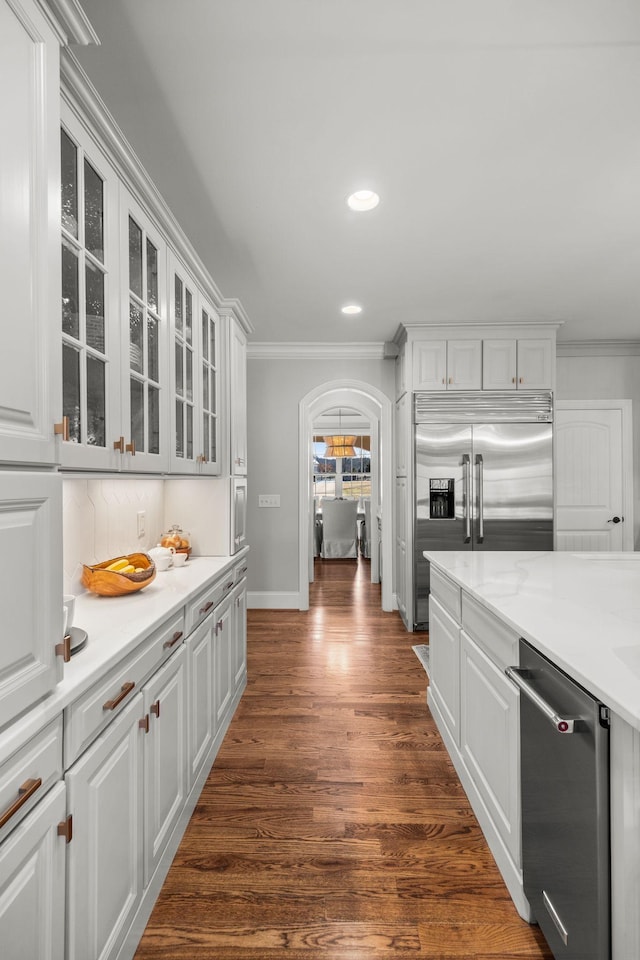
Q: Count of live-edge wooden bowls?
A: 1